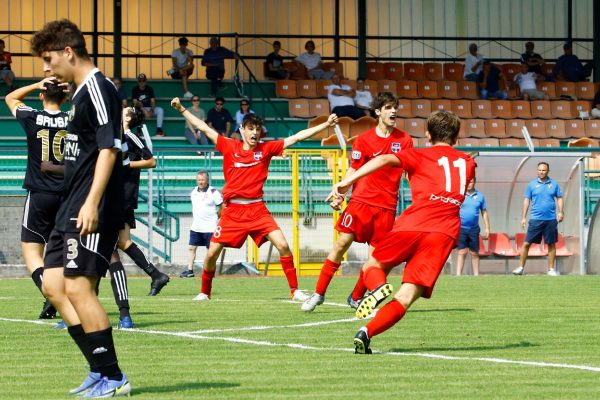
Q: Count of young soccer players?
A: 6